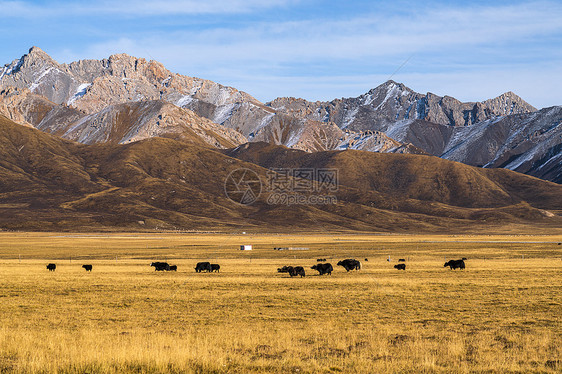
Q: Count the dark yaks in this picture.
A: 12